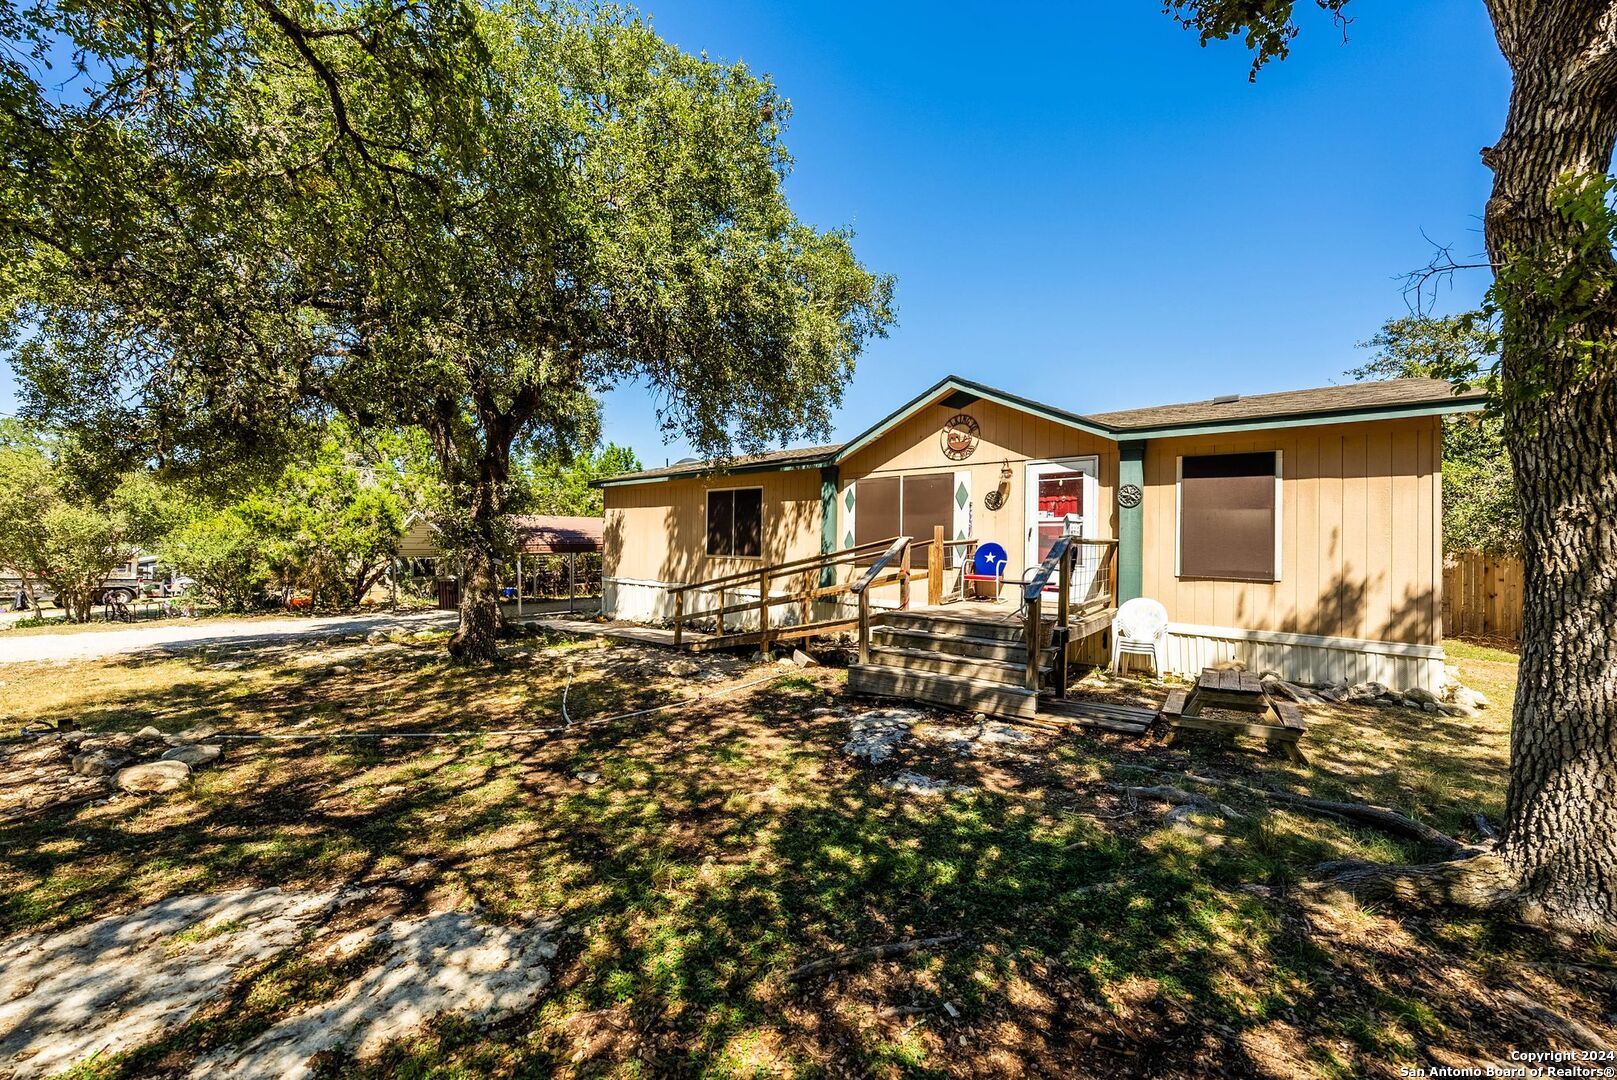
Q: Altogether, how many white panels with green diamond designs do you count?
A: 2